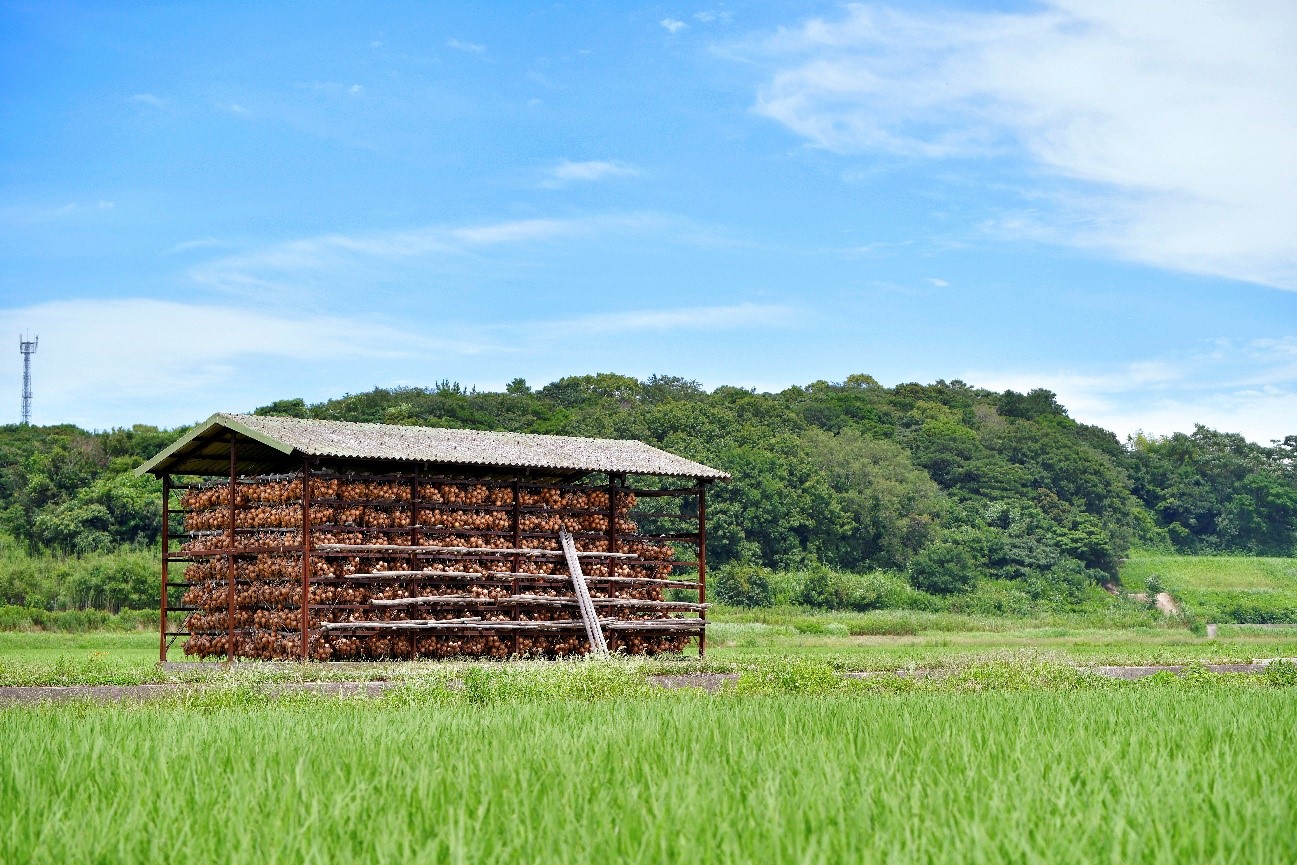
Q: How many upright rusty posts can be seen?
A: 7